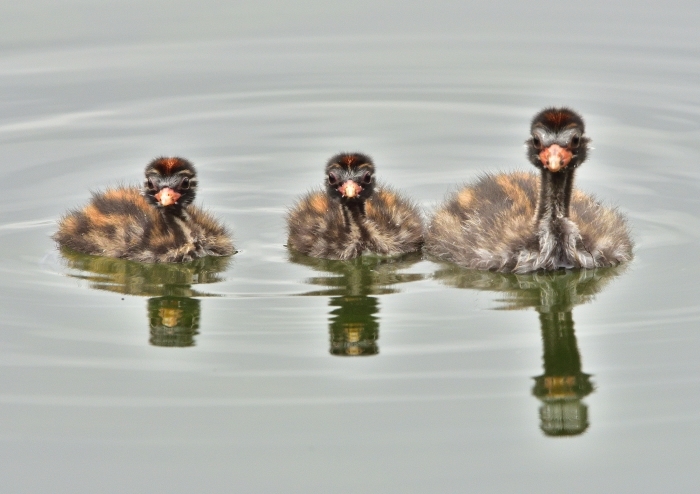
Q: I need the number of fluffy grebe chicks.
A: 3